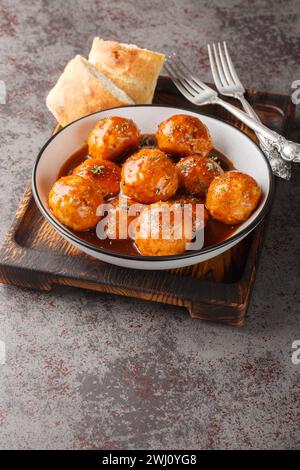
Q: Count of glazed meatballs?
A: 10